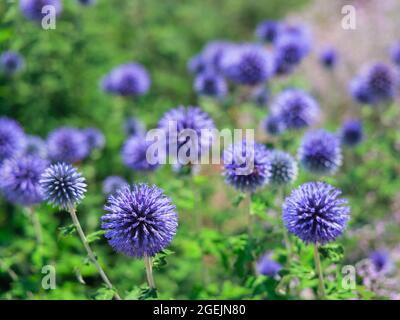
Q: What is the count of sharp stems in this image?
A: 3